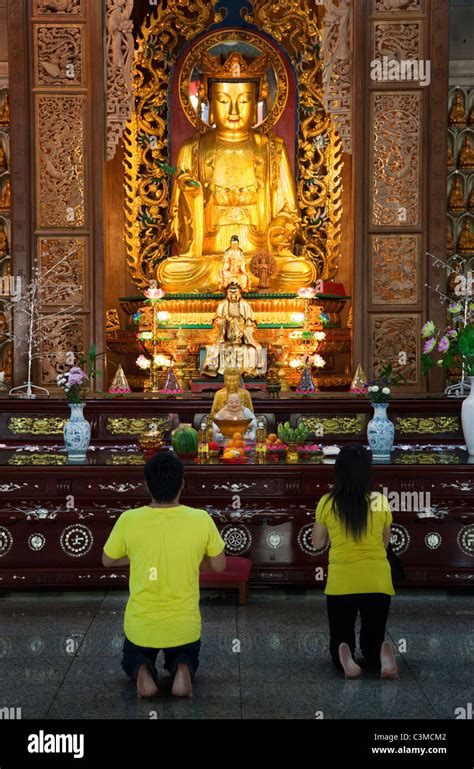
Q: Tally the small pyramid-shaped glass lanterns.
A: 4